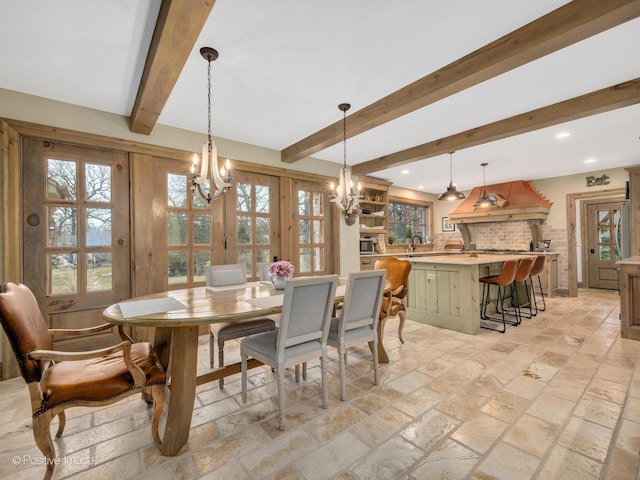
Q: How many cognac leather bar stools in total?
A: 3